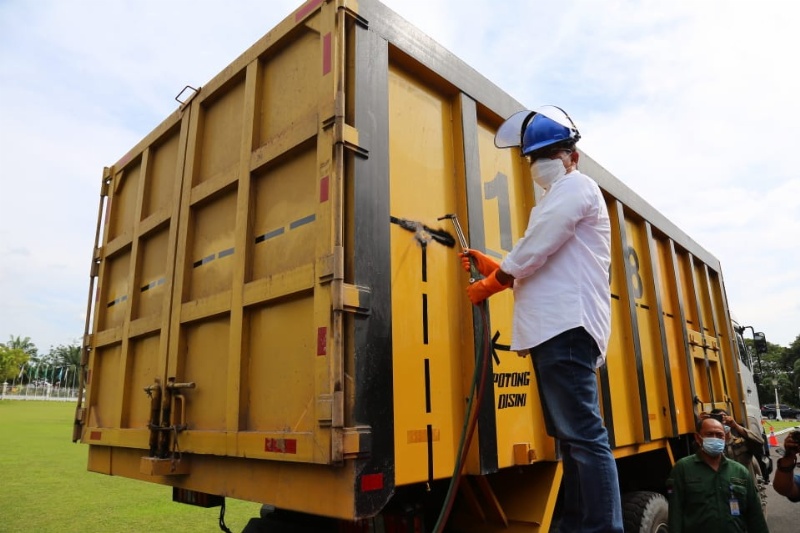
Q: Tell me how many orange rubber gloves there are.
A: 2